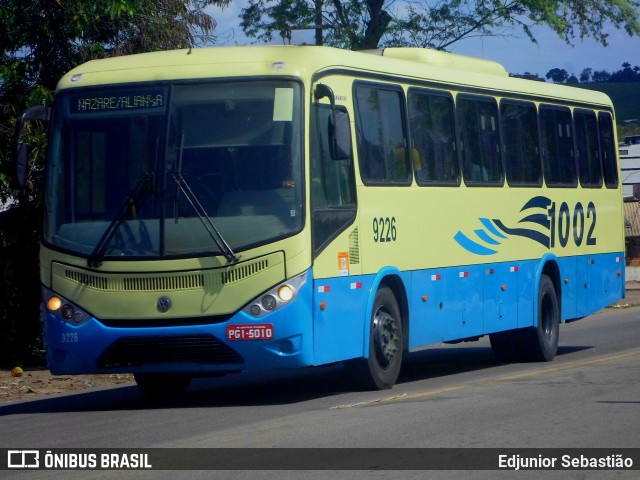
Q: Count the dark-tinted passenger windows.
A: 7